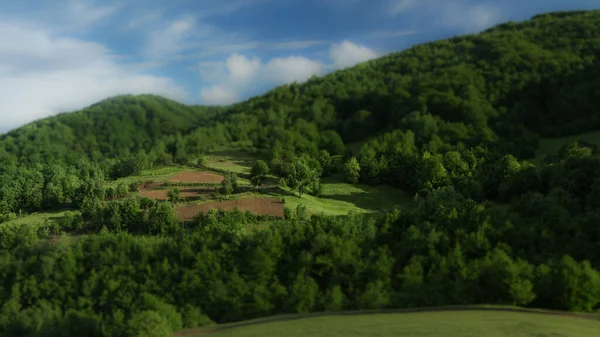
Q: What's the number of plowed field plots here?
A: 3